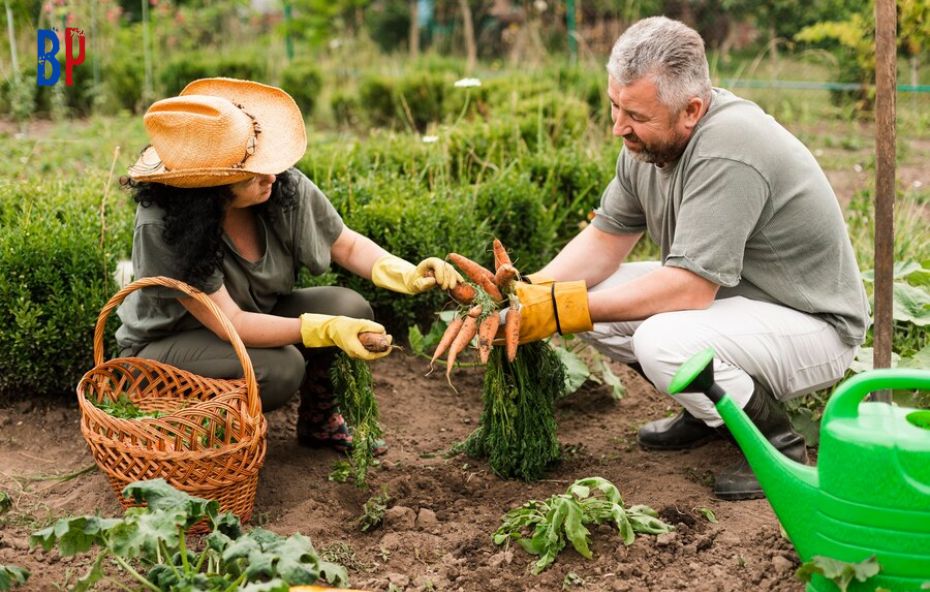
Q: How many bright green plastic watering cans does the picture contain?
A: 1